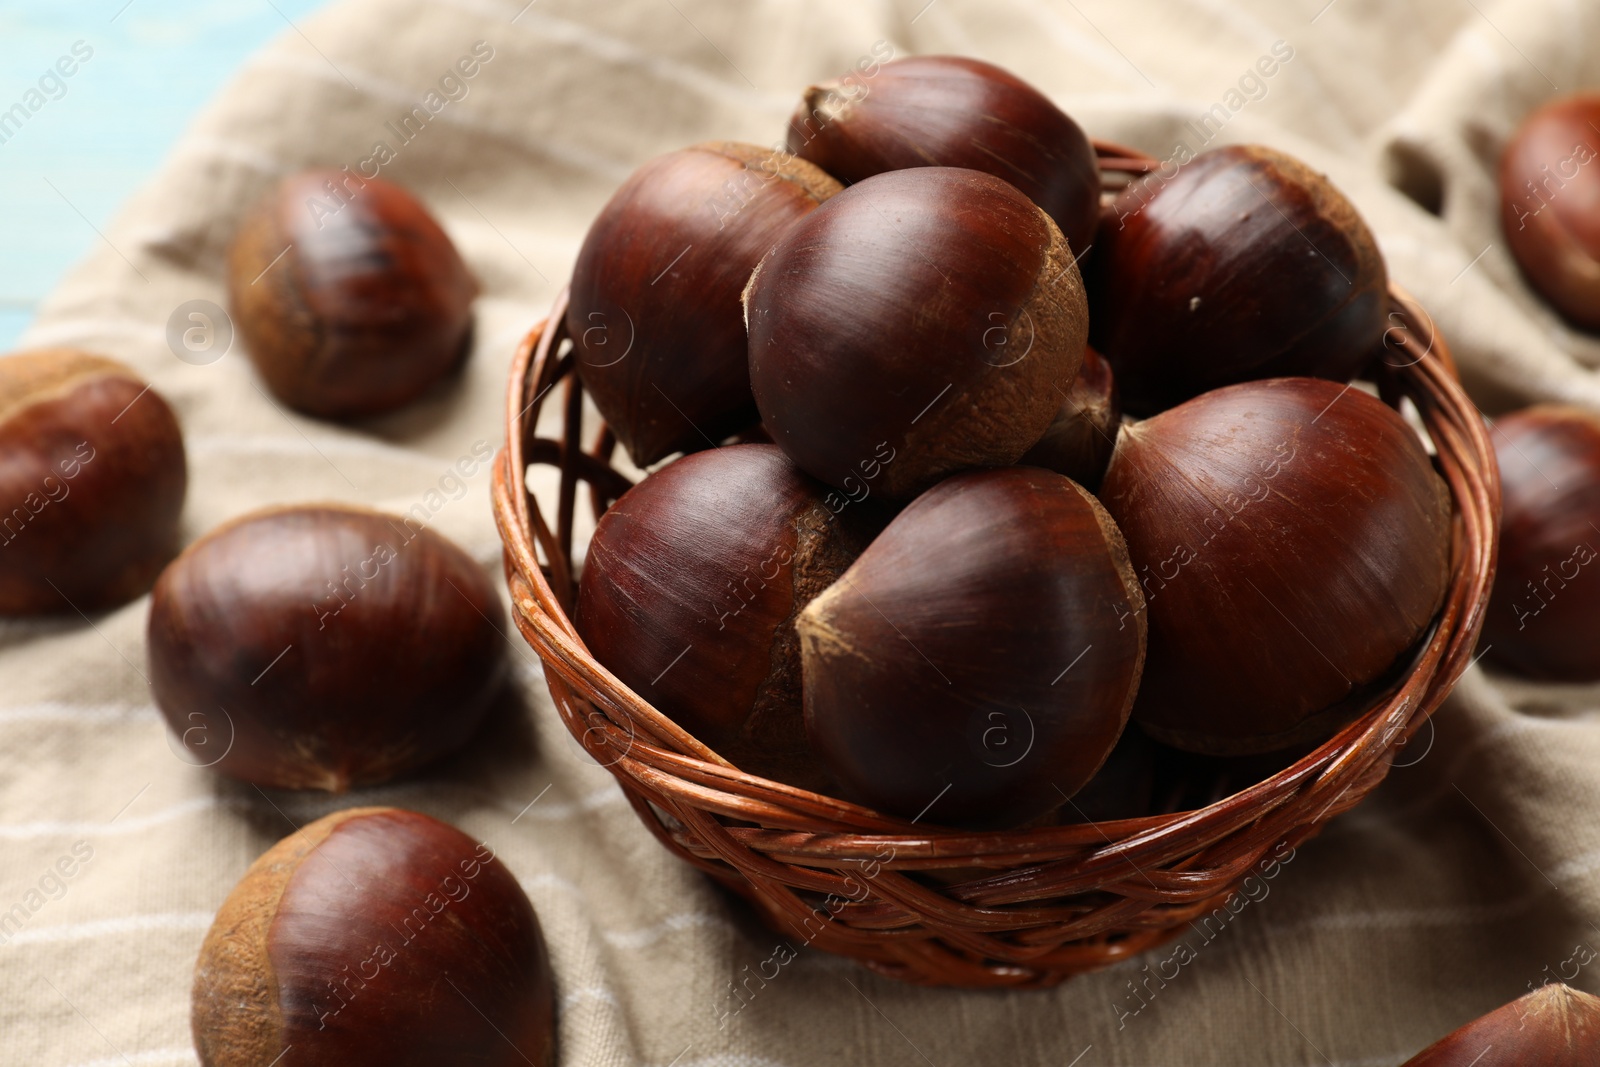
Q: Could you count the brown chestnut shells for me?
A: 15